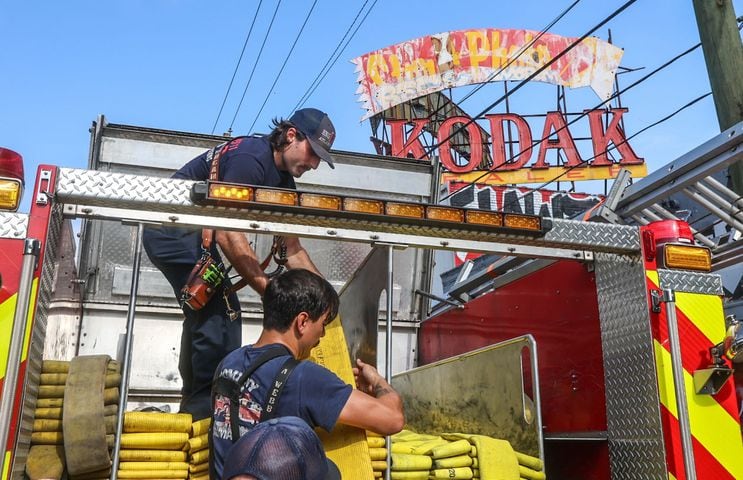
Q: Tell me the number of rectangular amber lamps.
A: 10